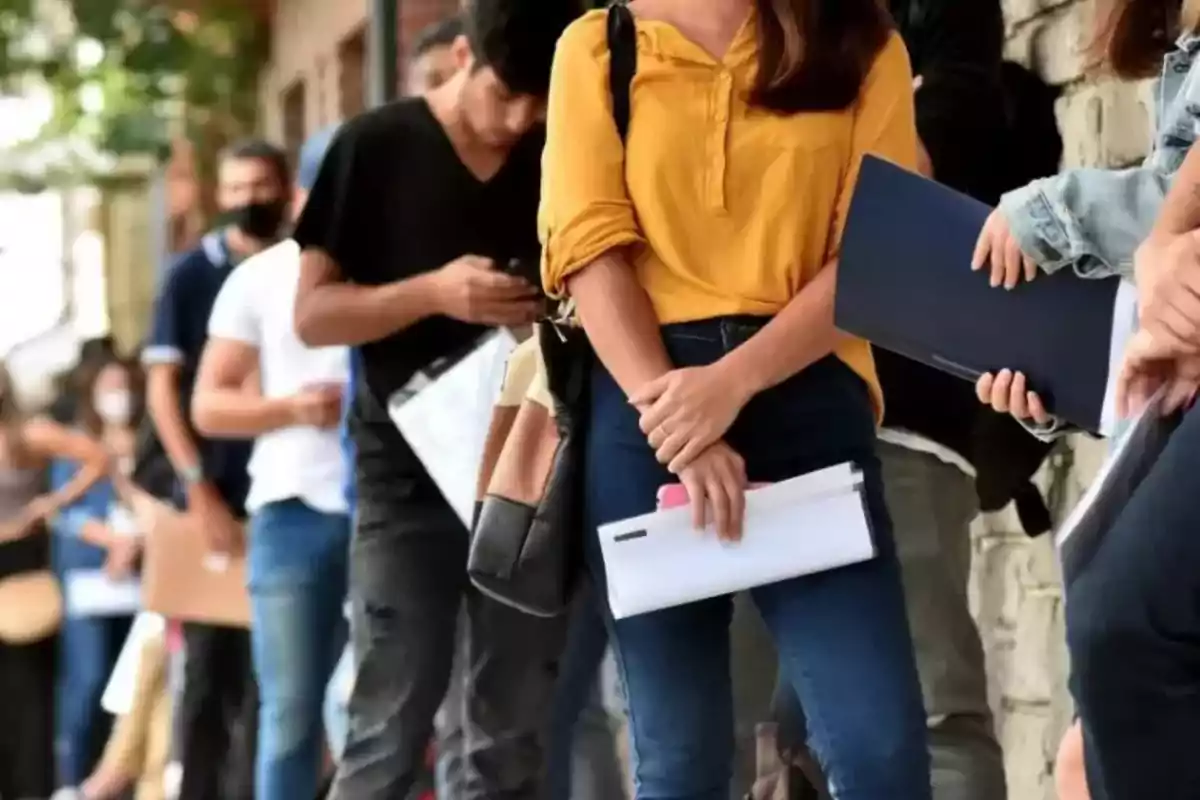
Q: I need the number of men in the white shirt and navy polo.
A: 2